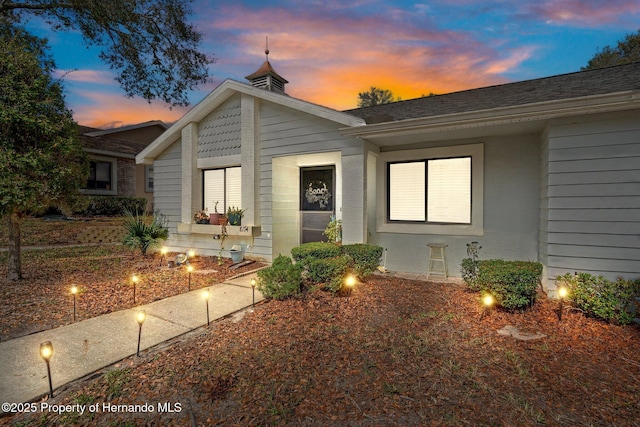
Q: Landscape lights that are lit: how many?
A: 12